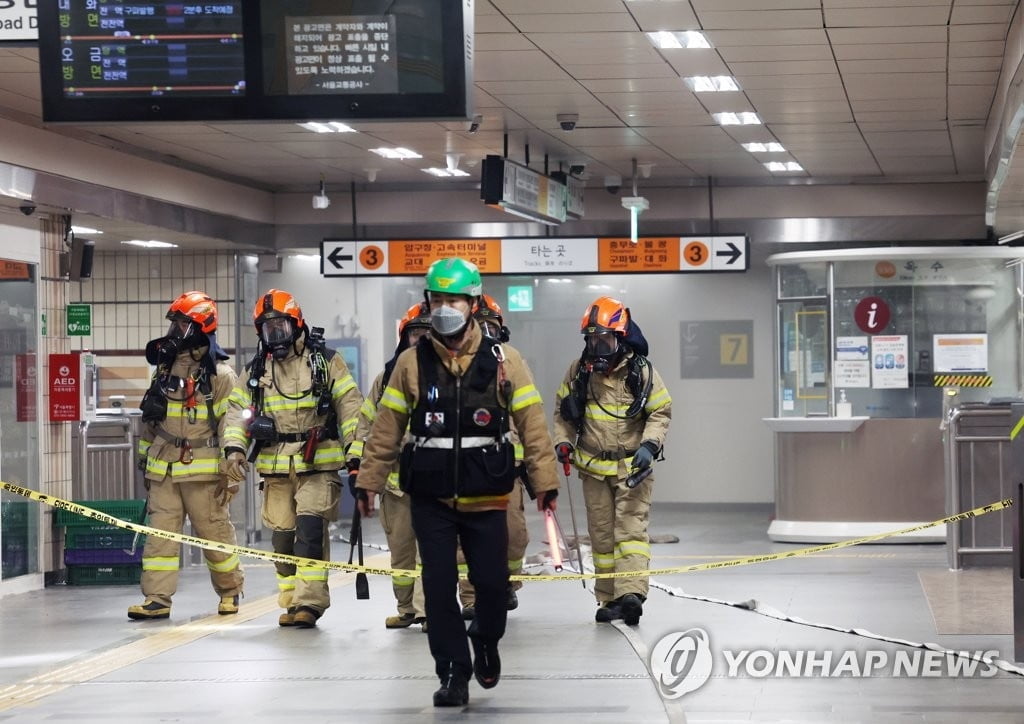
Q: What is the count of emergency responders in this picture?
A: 6